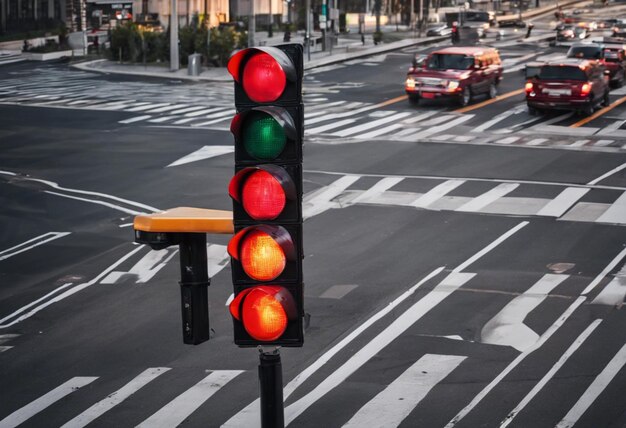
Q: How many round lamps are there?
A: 5